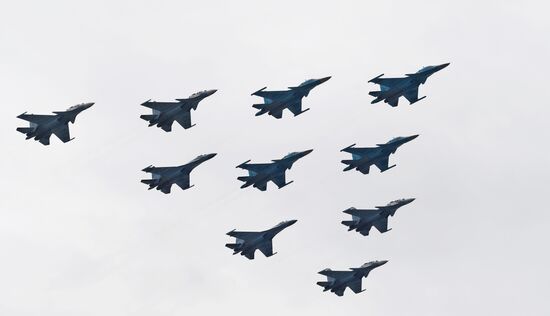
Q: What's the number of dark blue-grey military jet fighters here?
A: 10